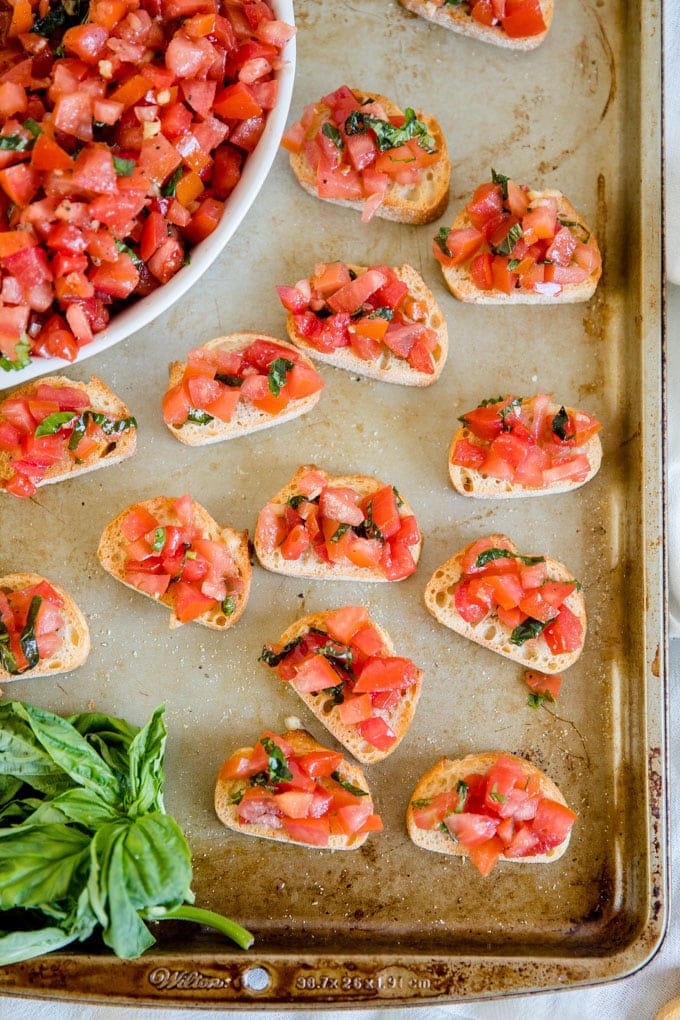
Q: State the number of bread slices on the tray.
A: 14